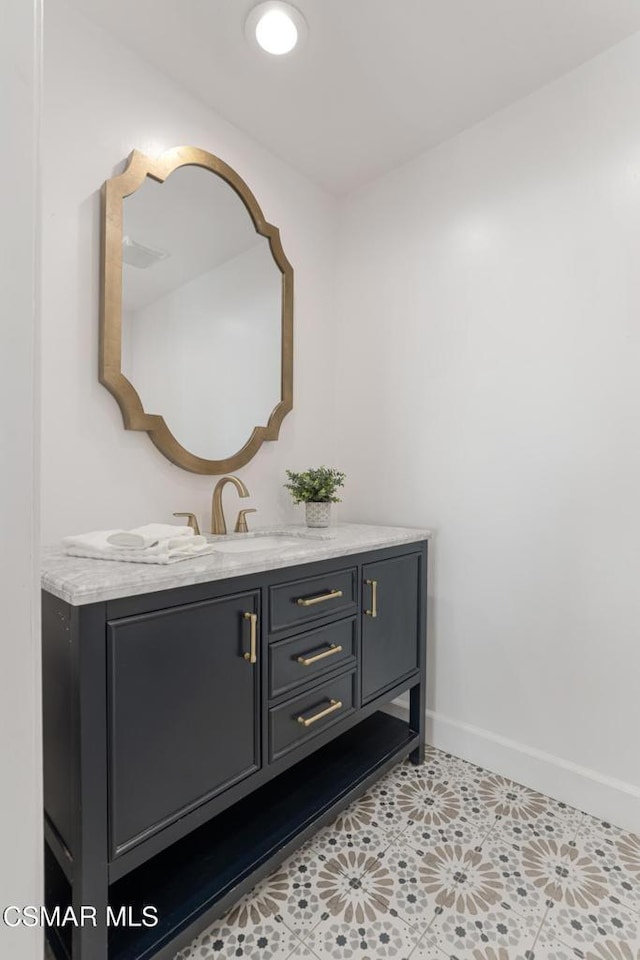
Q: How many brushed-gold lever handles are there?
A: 2